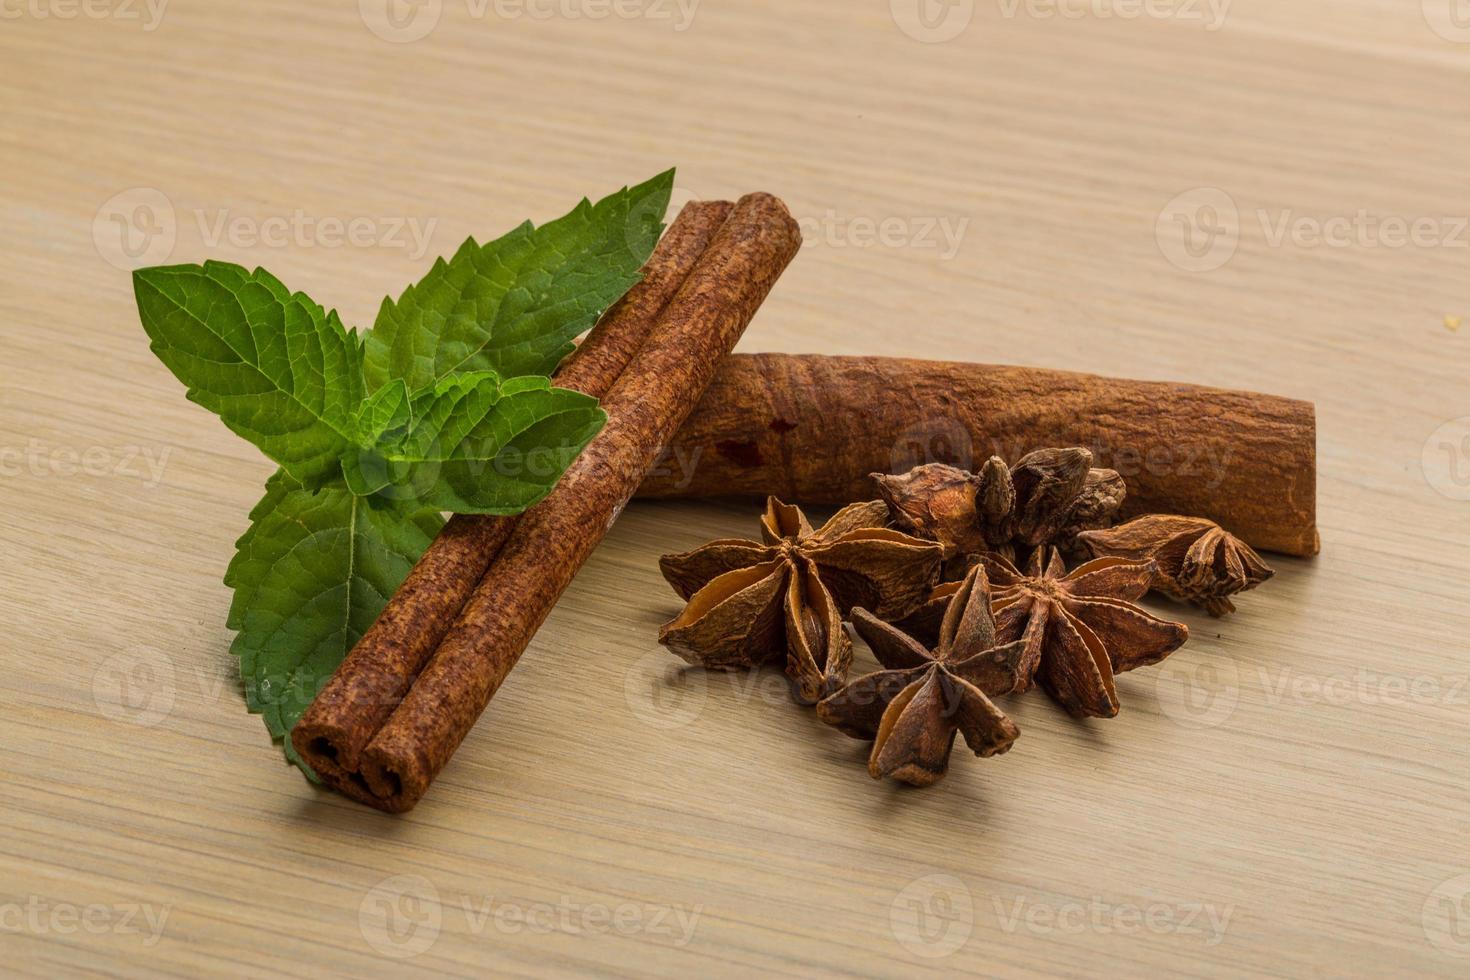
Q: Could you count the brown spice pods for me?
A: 5